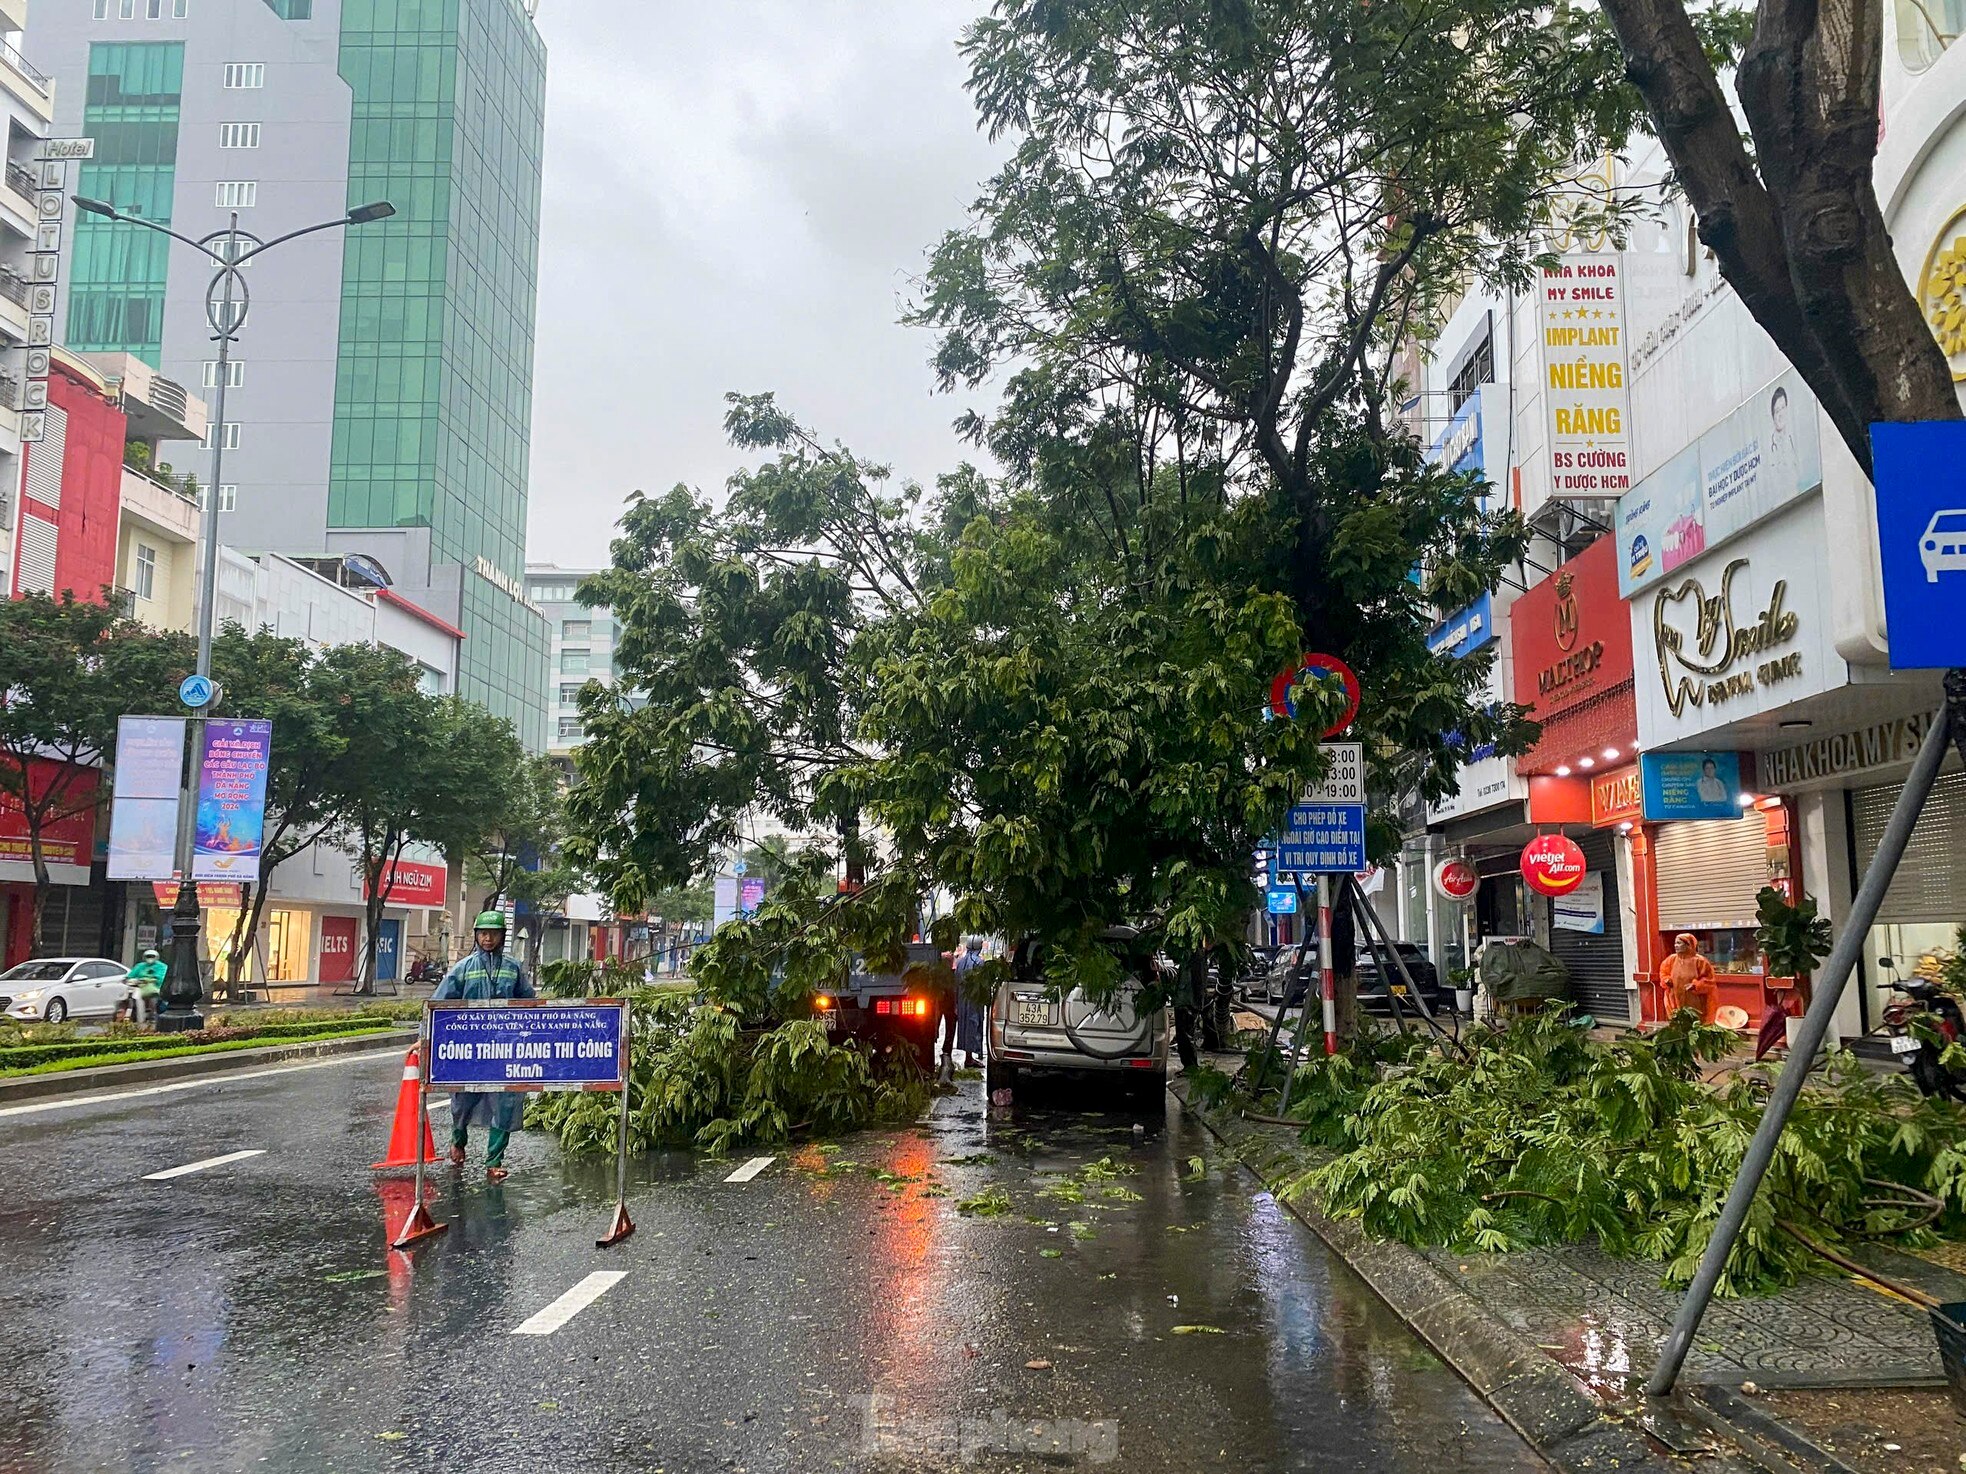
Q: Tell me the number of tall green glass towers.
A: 1